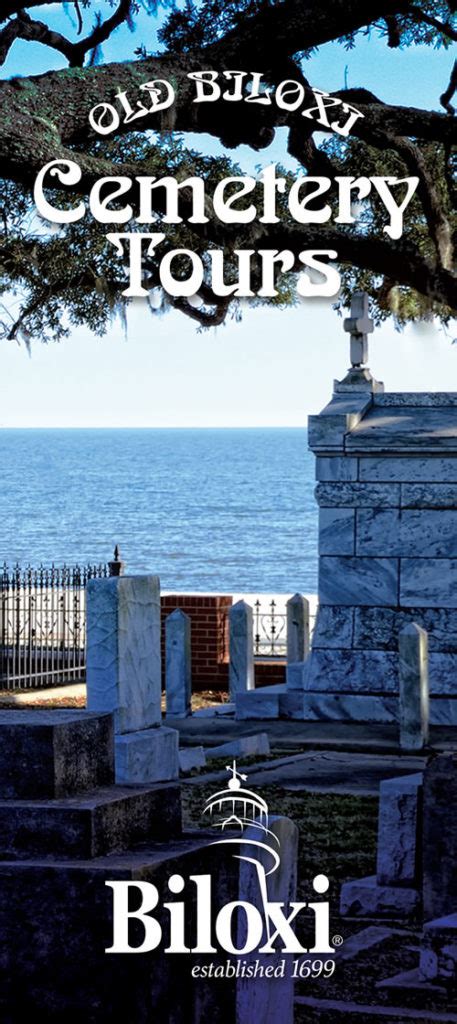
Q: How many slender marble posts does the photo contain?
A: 4